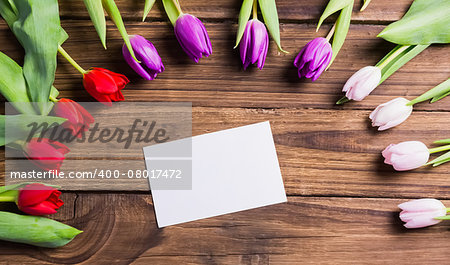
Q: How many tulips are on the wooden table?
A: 12